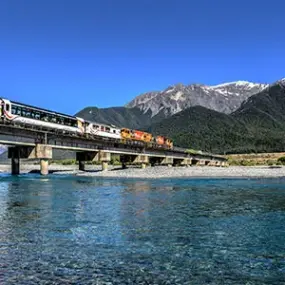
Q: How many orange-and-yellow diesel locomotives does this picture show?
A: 2